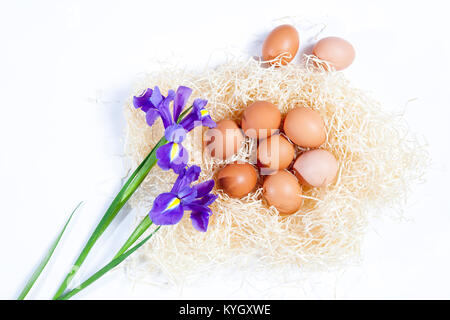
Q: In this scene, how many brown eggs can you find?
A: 9